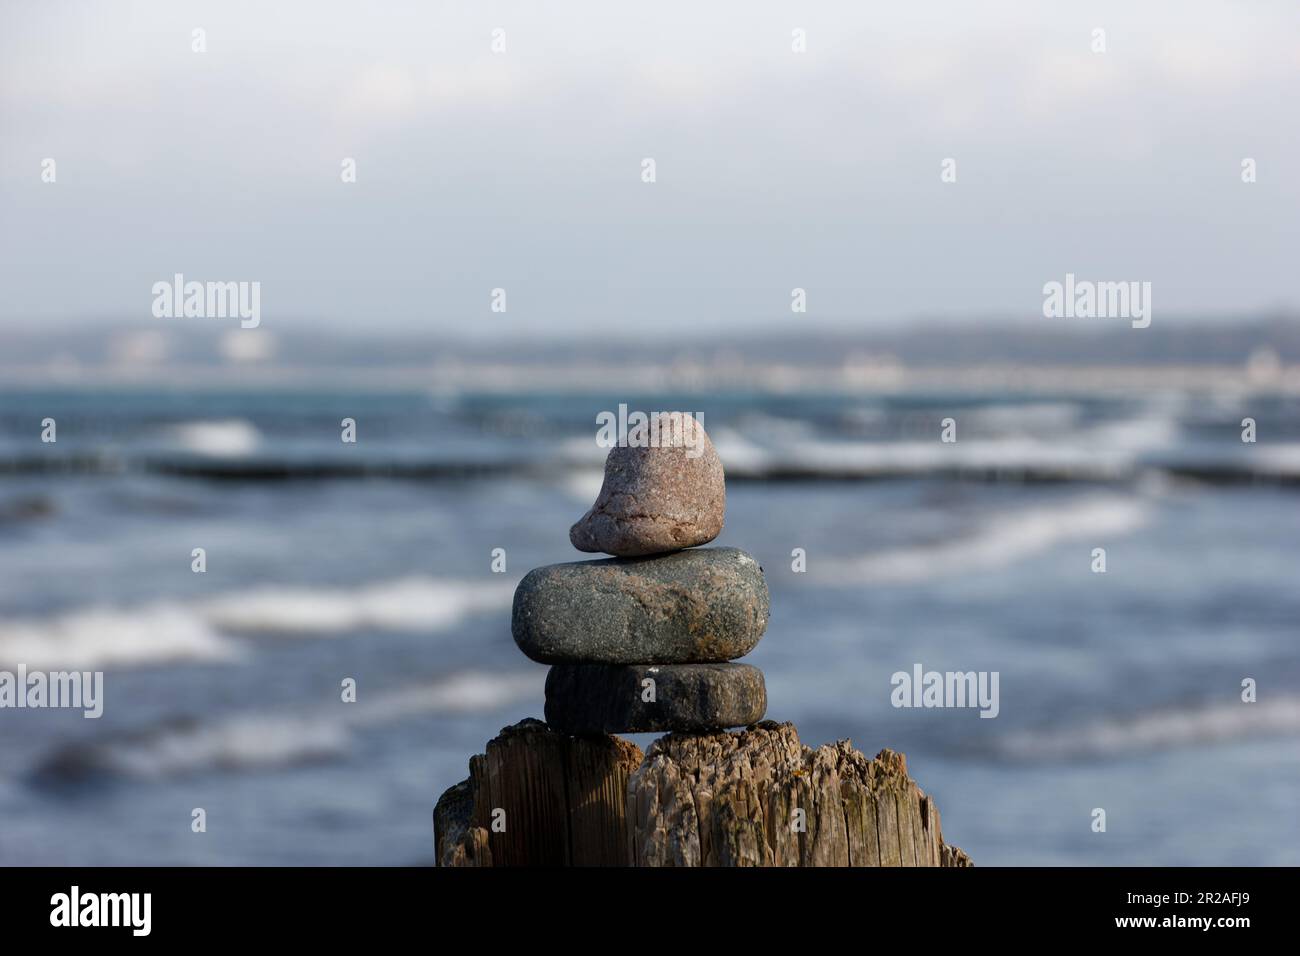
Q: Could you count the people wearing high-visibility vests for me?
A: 0